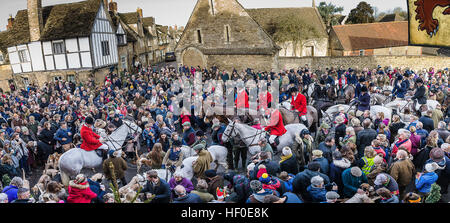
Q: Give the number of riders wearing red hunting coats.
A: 5